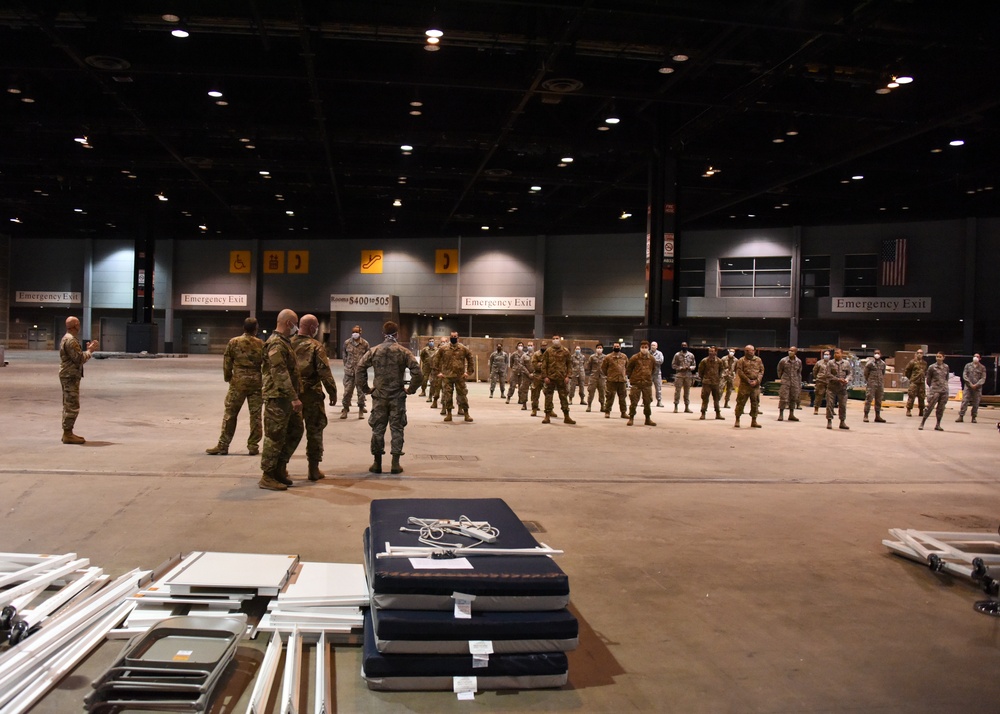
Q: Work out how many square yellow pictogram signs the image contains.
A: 5